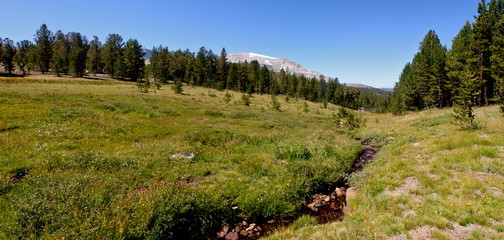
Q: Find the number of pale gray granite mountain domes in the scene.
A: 1